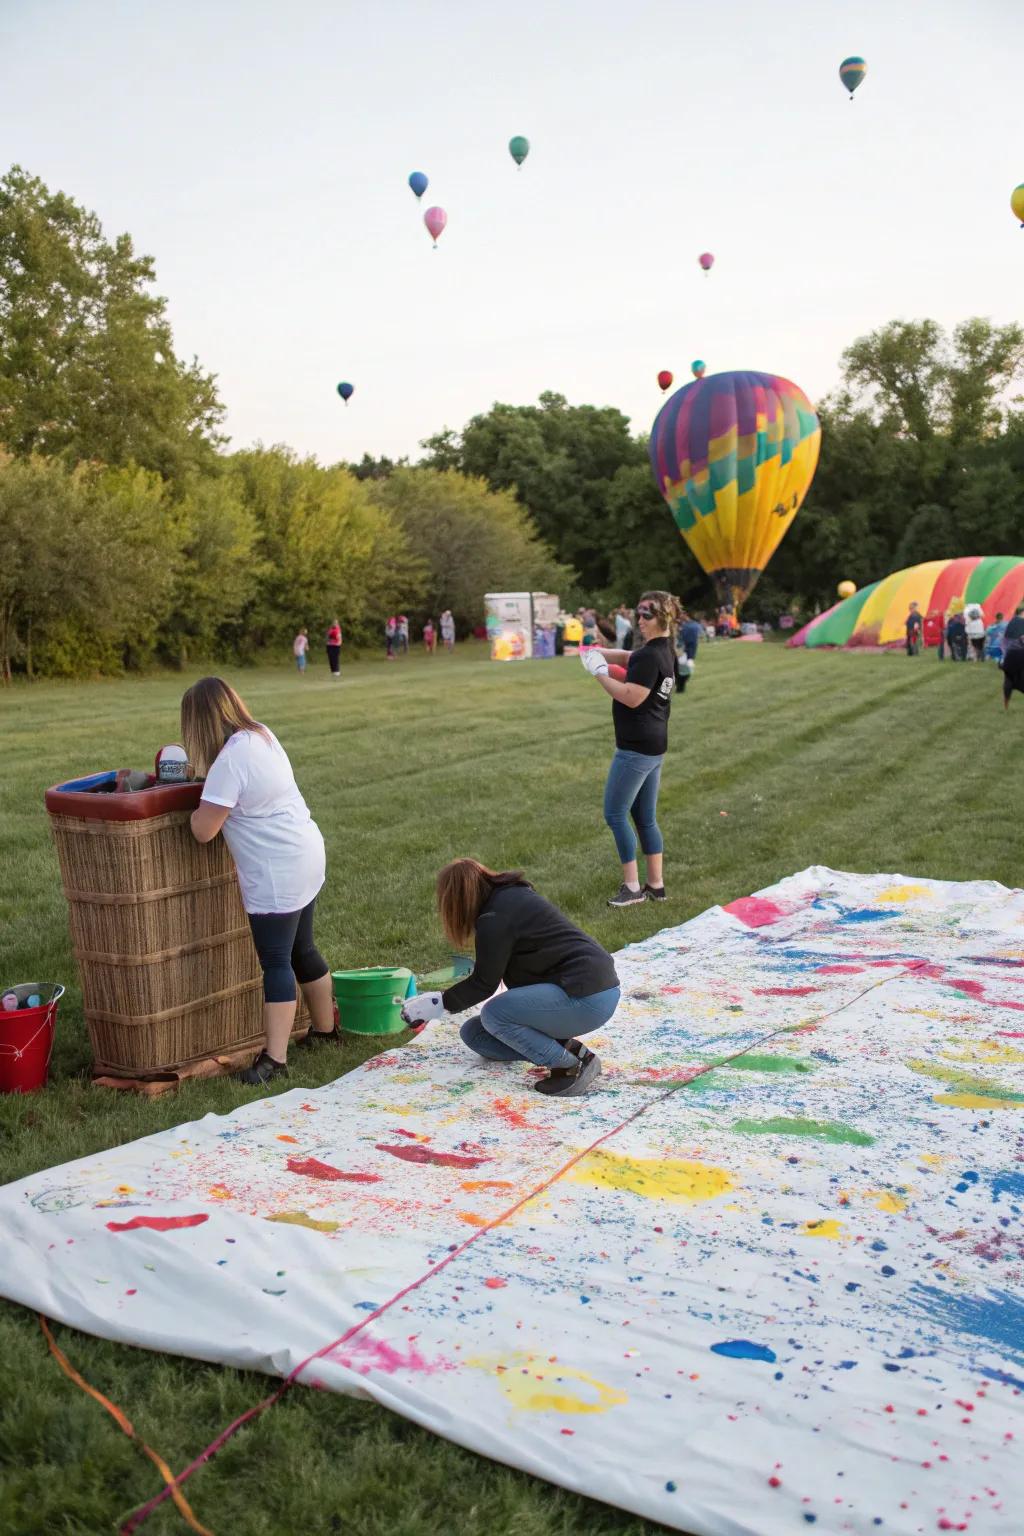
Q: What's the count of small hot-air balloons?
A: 9